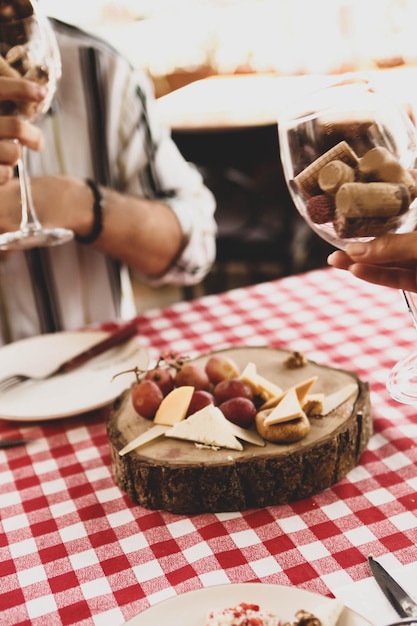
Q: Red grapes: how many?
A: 7